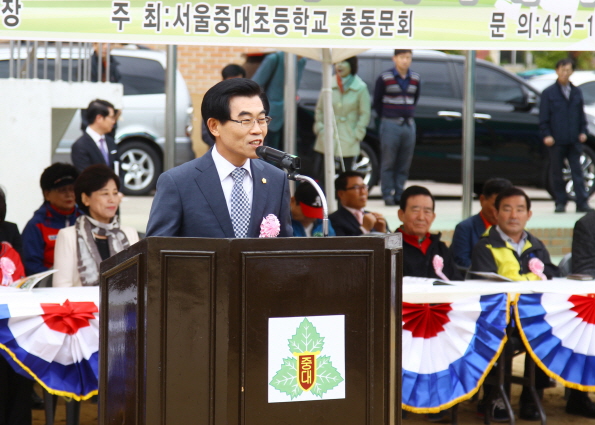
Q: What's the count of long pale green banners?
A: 1